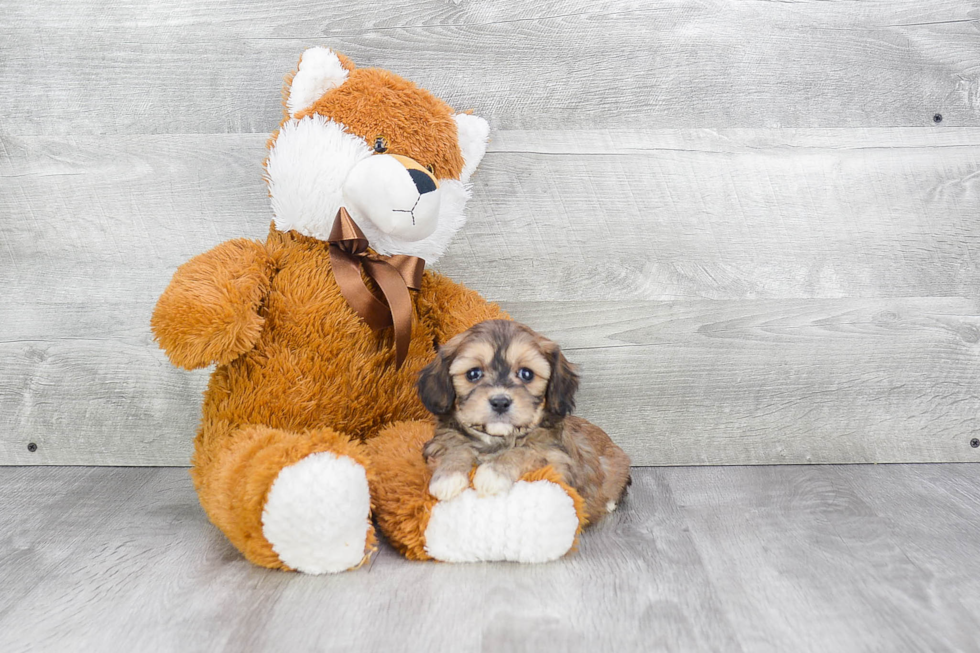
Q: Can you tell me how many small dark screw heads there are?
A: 3